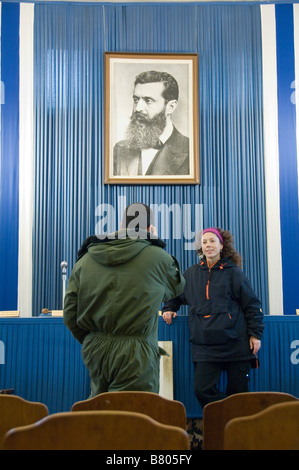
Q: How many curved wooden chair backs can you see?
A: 5